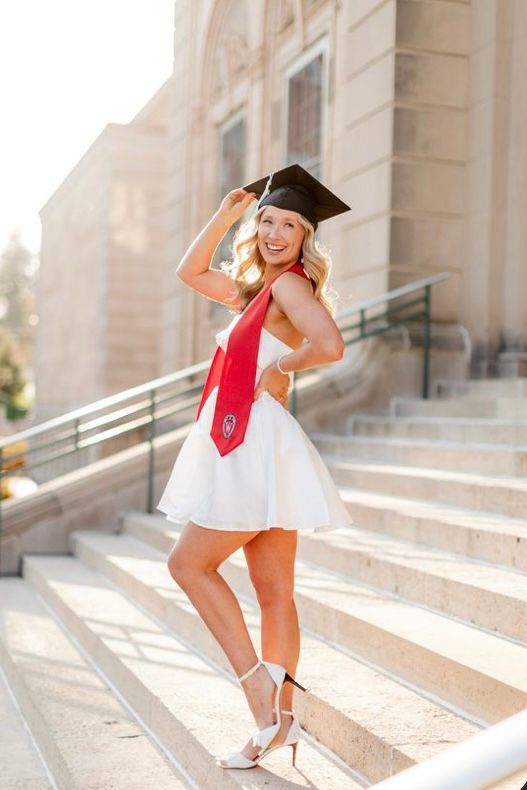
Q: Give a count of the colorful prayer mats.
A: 0